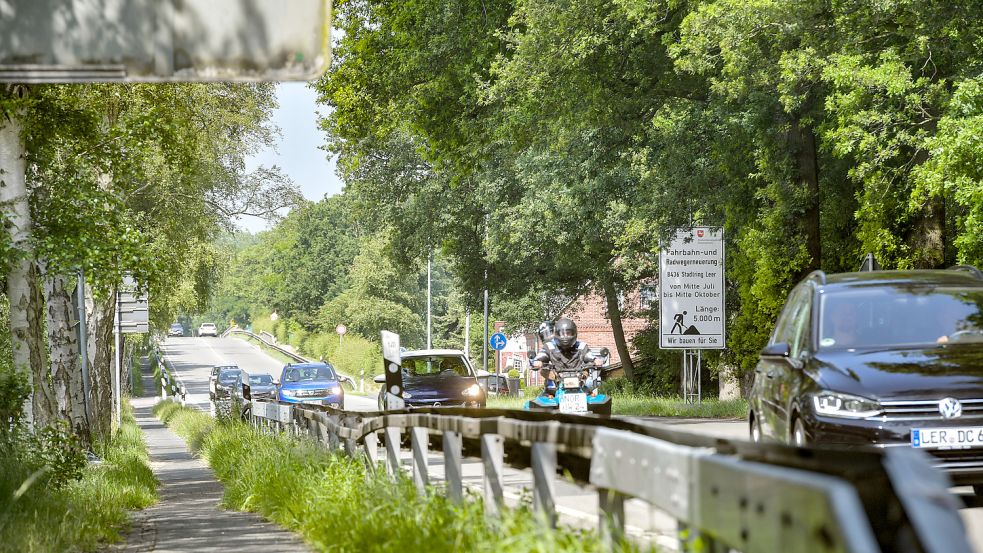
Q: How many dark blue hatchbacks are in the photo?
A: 1